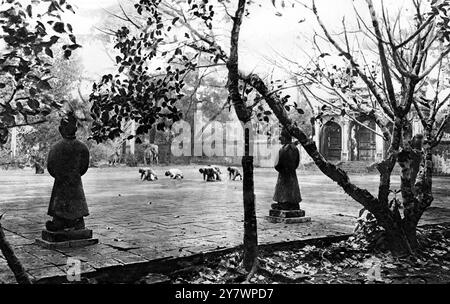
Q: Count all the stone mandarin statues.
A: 2